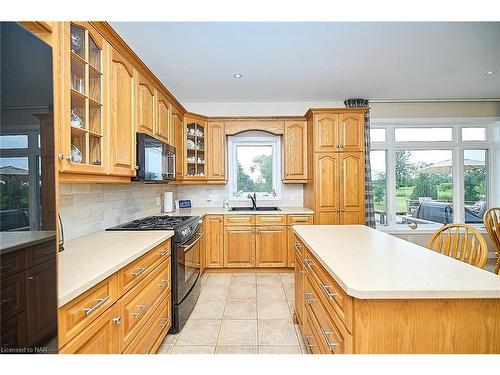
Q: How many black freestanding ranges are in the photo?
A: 1